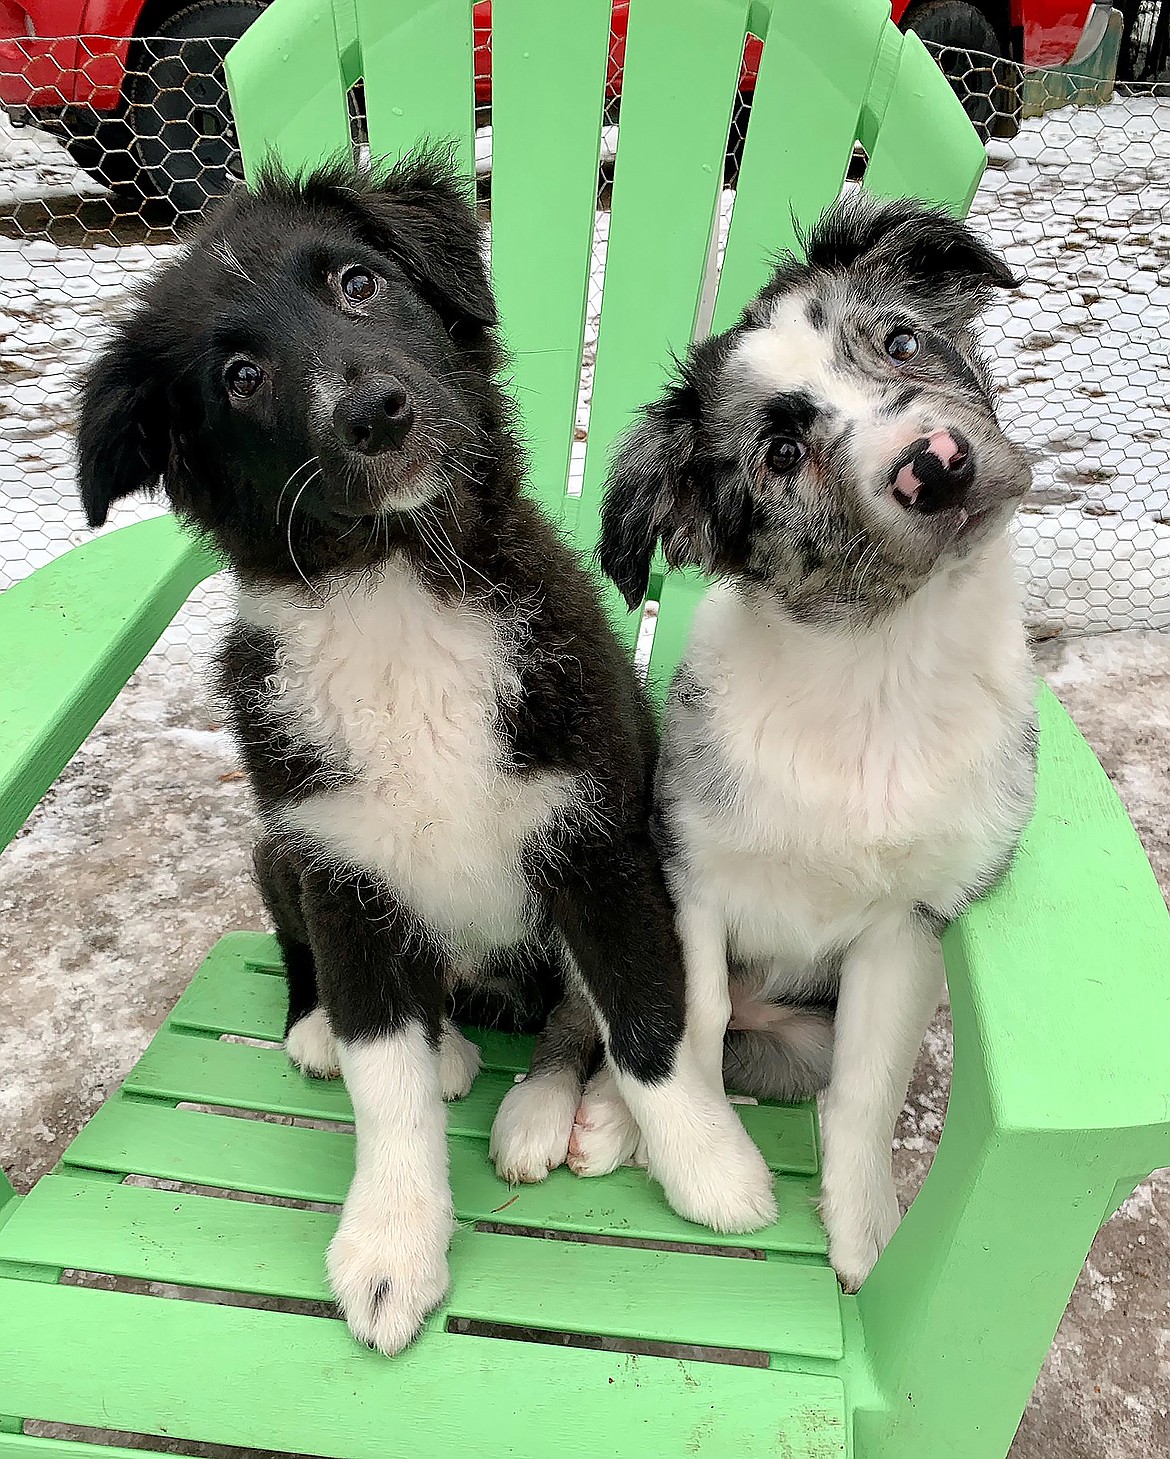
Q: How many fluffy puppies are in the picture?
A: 2